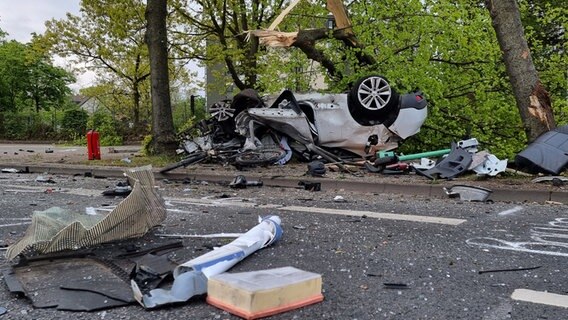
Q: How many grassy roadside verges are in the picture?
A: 1